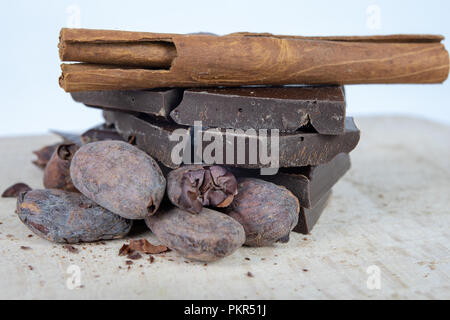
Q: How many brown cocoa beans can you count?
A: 6